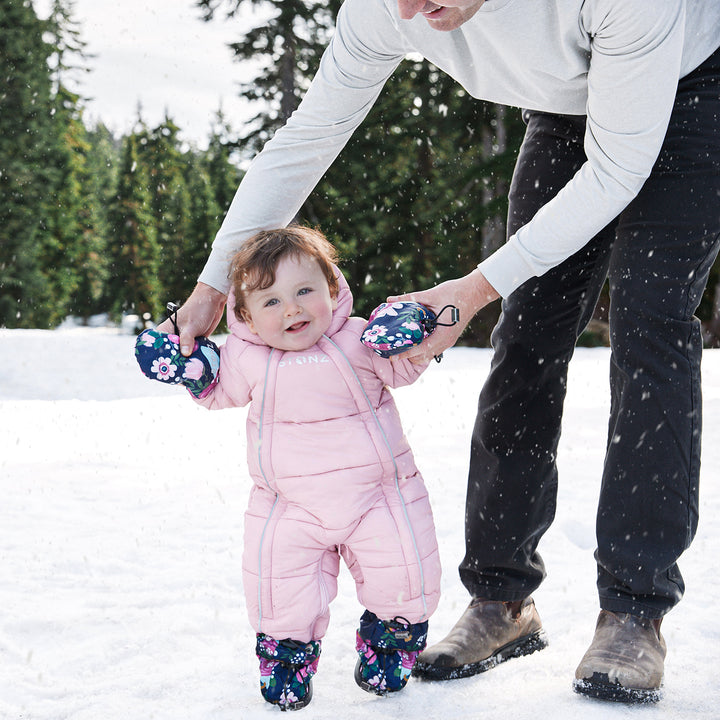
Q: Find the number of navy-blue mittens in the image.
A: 2